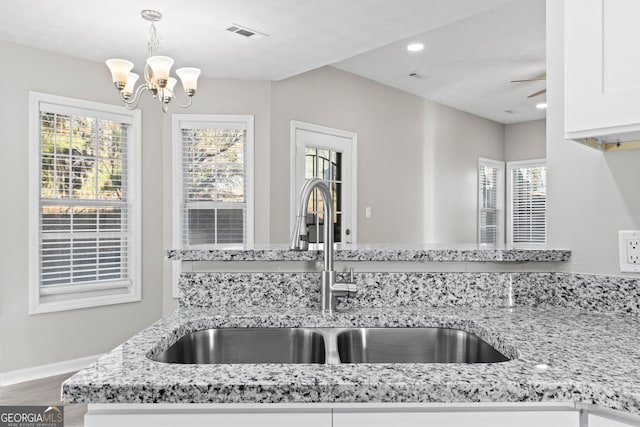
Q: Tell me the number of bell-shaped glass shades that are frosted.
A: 5